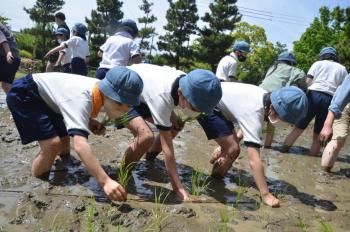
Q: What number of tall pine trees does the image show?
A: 5